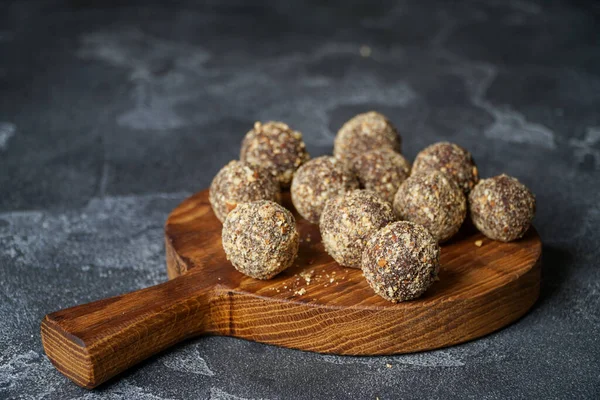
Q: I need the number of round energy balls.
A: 11